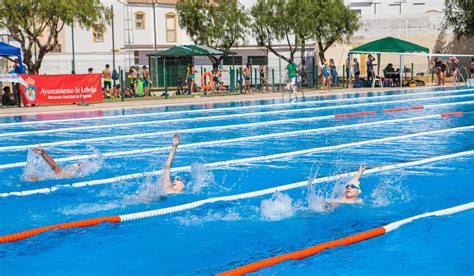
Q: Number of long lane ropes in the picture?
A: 7